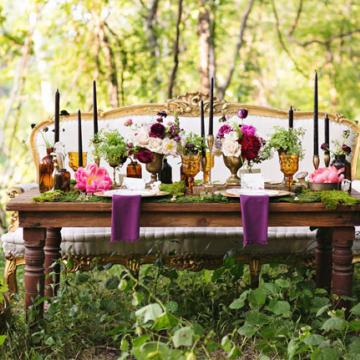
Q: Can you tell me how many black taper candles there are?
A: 8